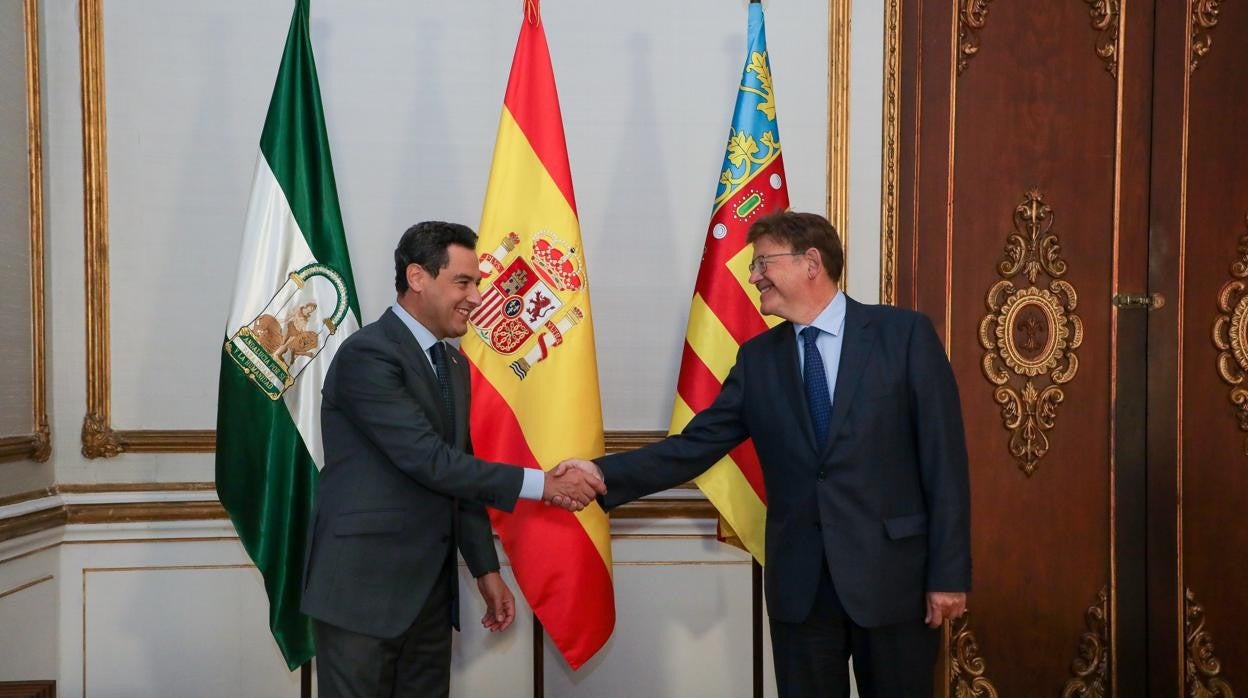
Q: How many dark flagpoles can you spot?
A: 3